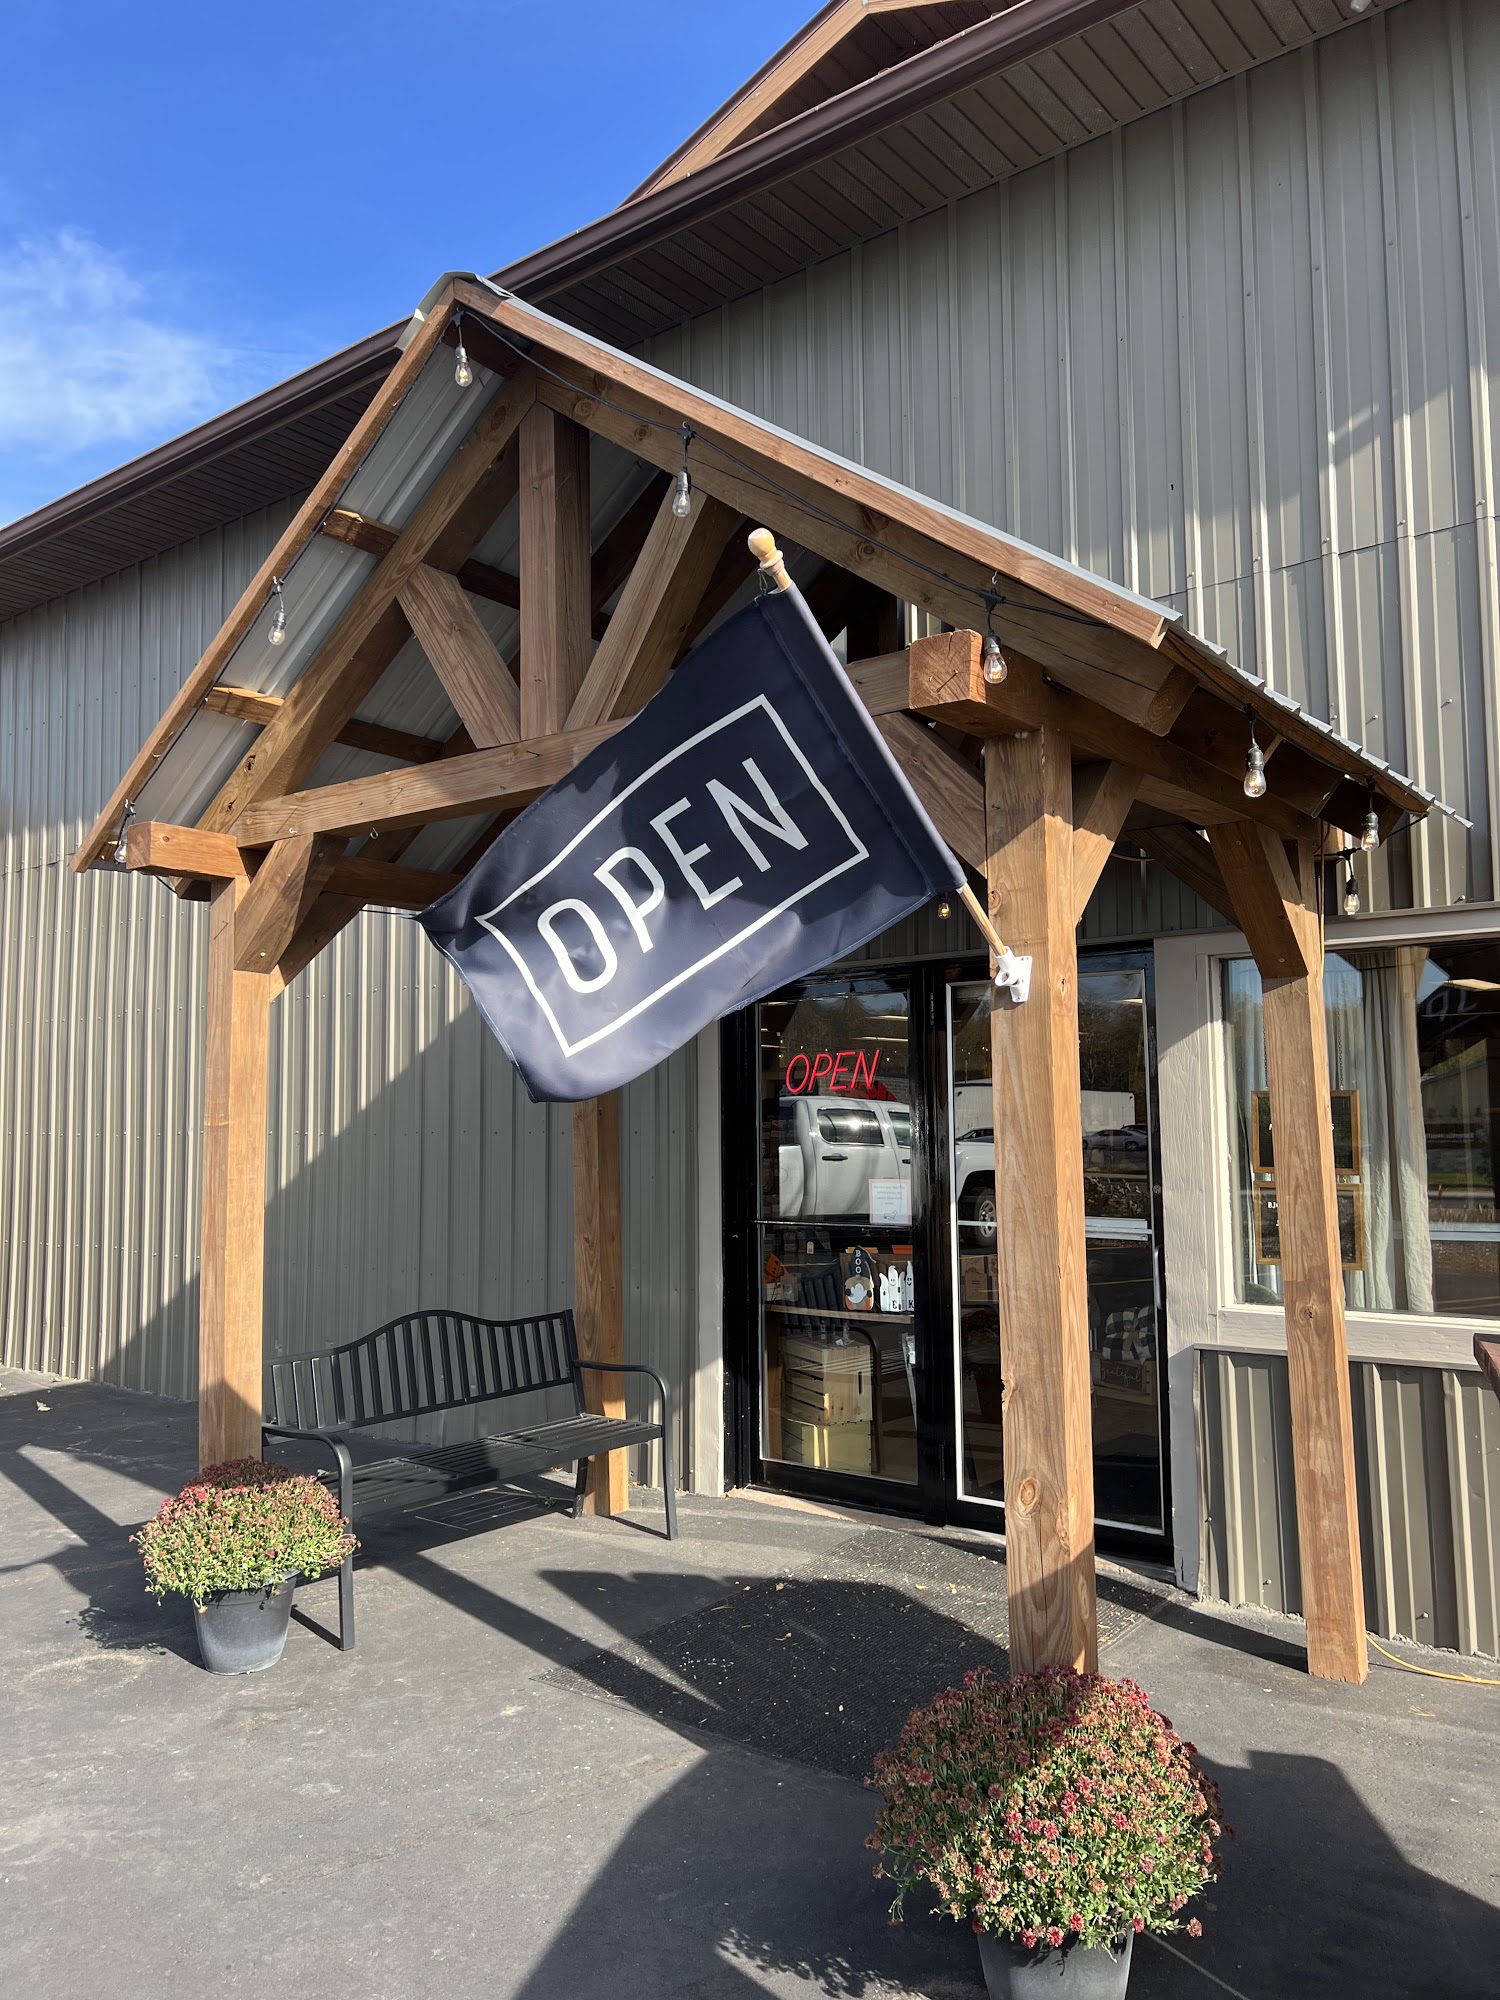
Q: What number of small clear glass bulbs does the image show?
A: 9